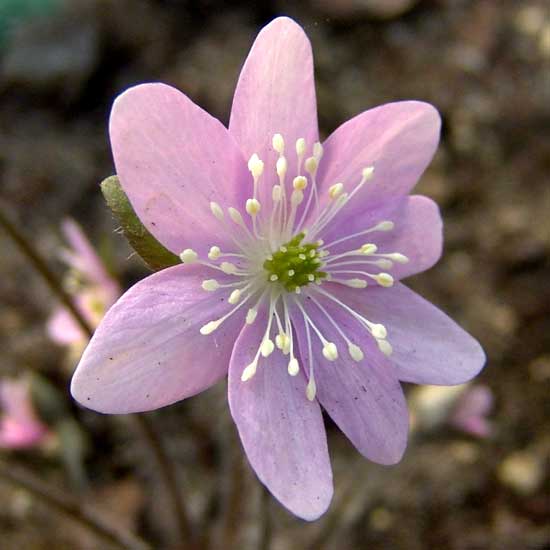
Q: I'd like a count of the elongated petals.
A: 8